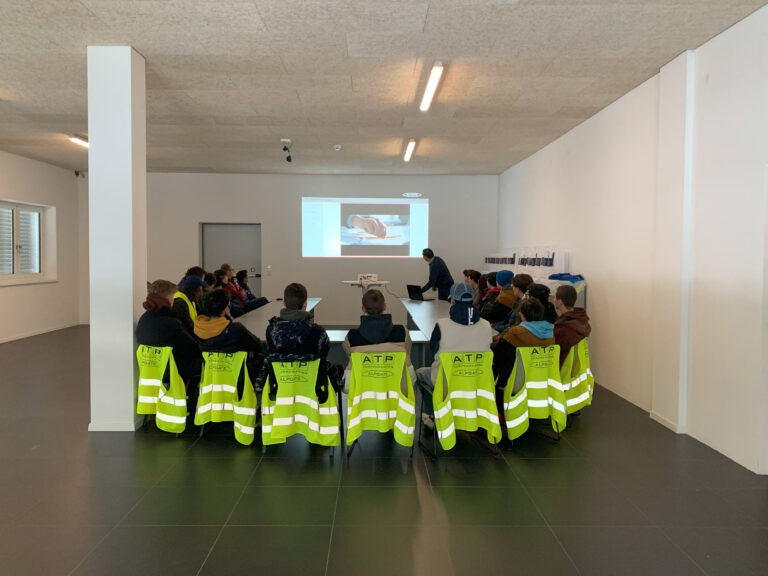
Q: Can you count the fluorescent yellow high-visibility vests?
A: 8